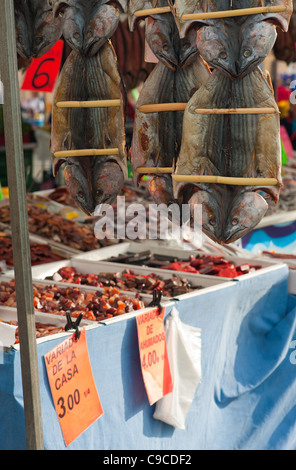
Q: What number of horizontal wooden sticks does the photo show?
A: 8